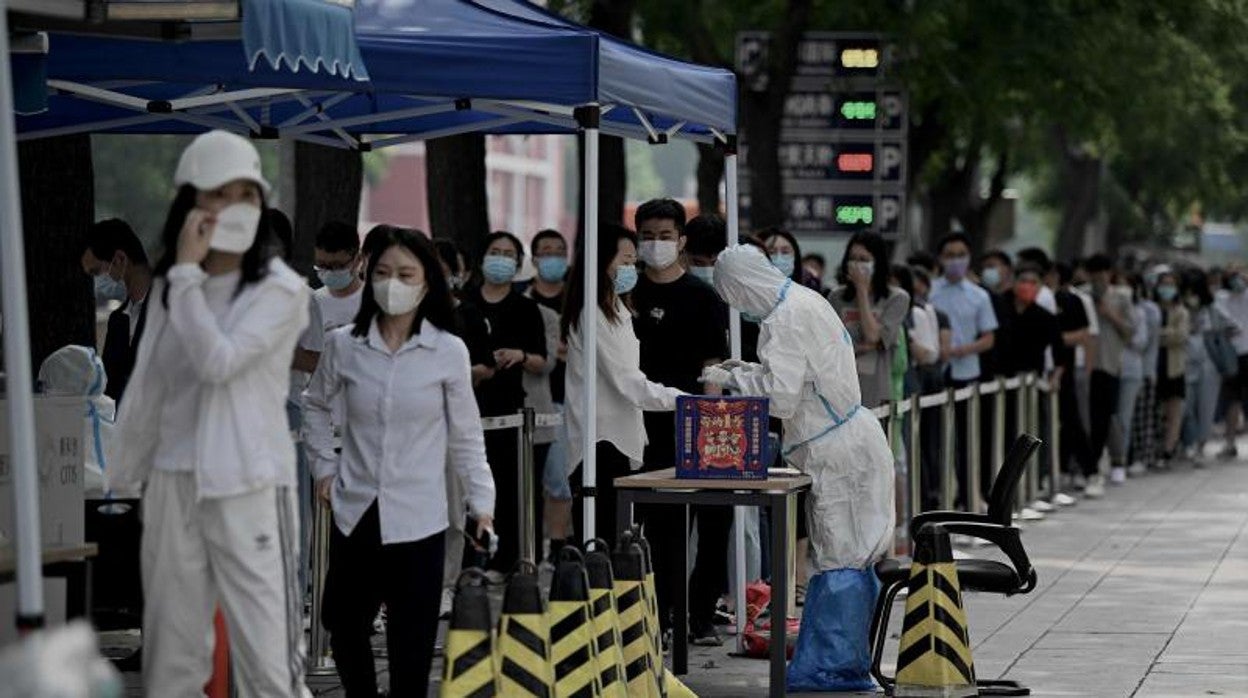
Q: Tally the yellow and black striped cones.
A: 7